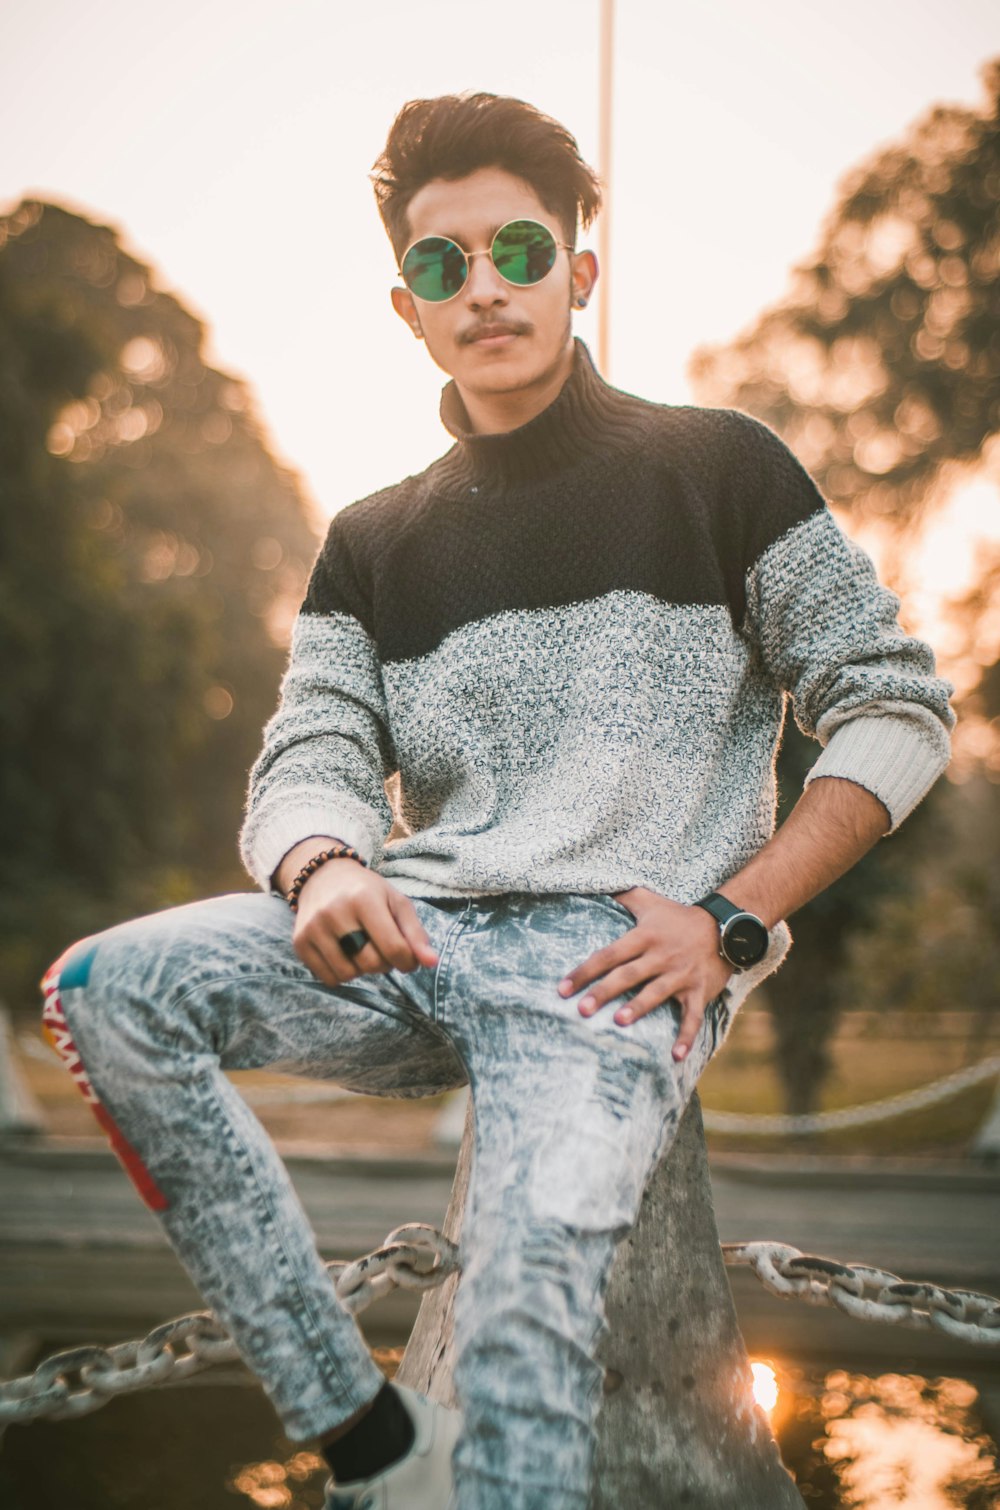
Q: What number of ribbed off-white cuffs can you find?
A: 2